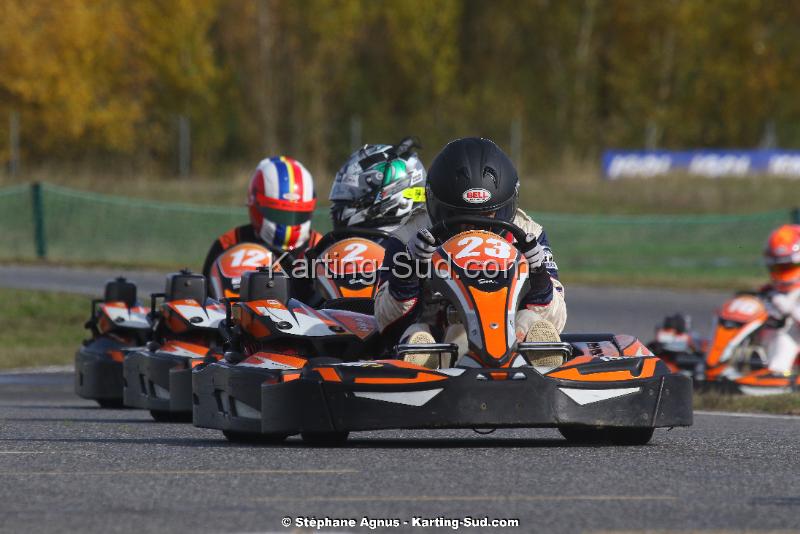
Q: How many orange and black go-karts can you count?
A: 4